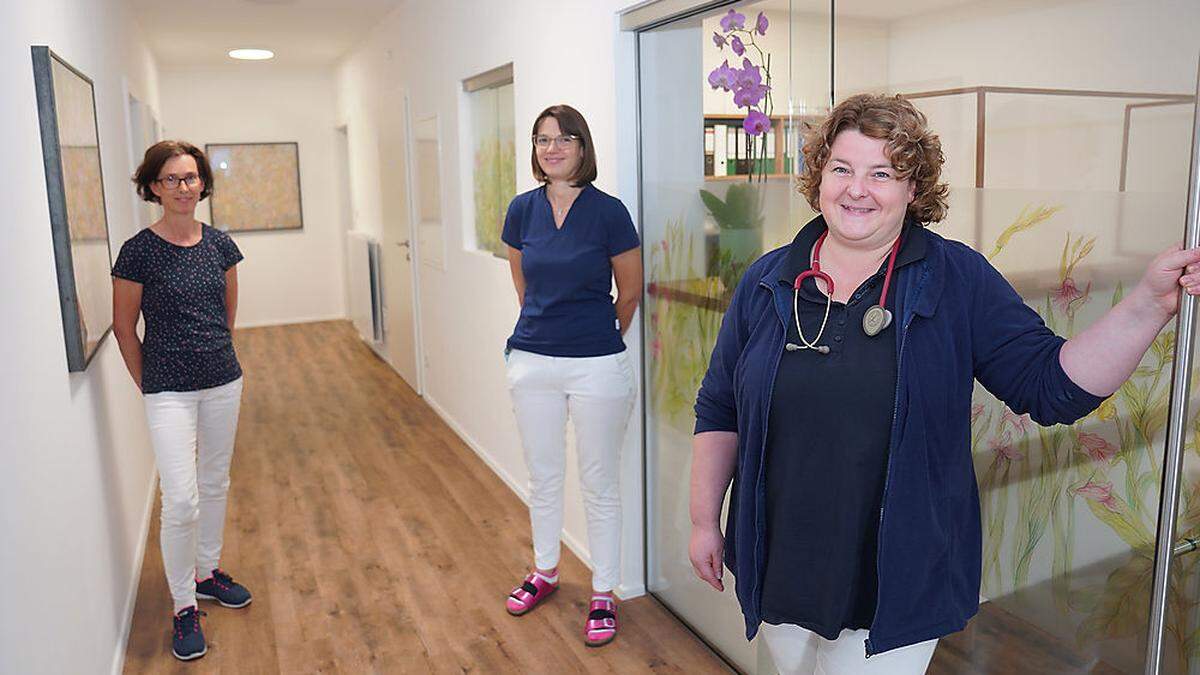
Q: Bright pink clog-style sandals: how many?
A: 2